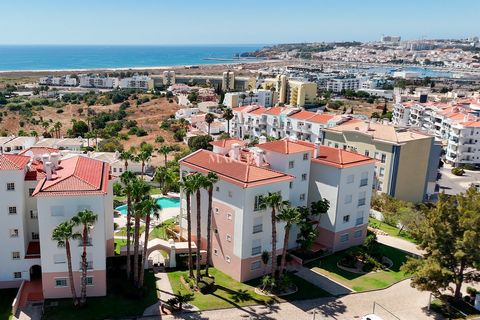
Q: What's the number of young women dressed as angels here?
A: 0